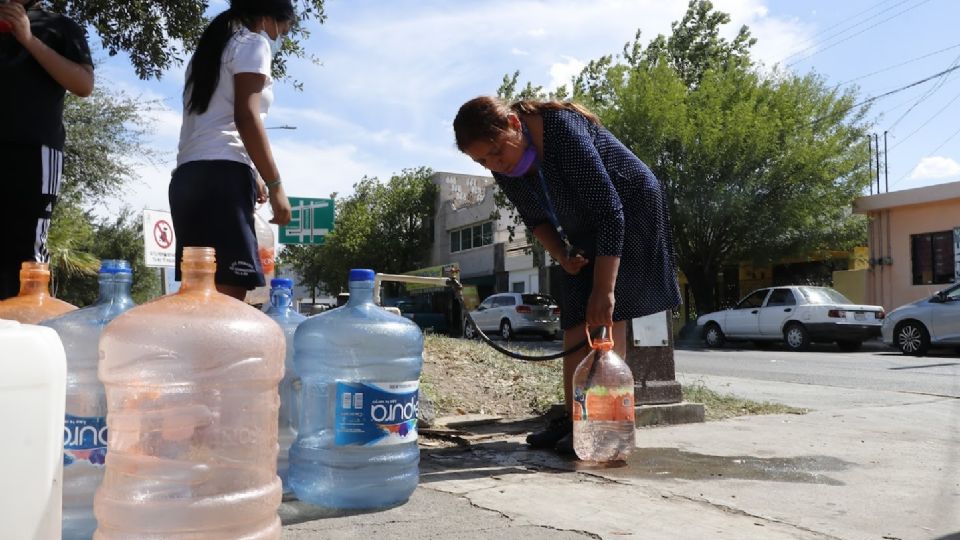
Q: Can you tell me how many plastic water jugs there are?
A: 8